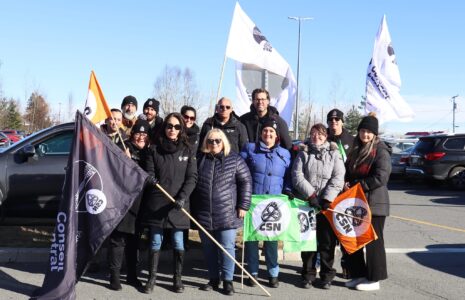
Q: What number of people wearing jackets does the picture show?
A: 13